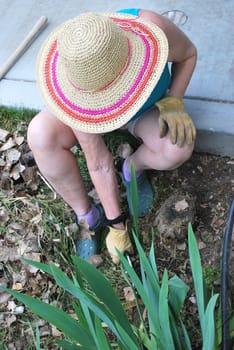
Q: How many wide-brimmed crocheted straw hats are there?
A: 1